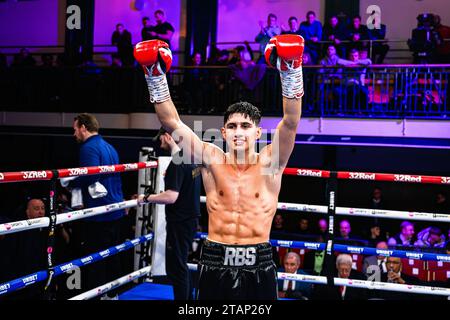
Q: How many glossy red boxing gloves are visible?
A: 2